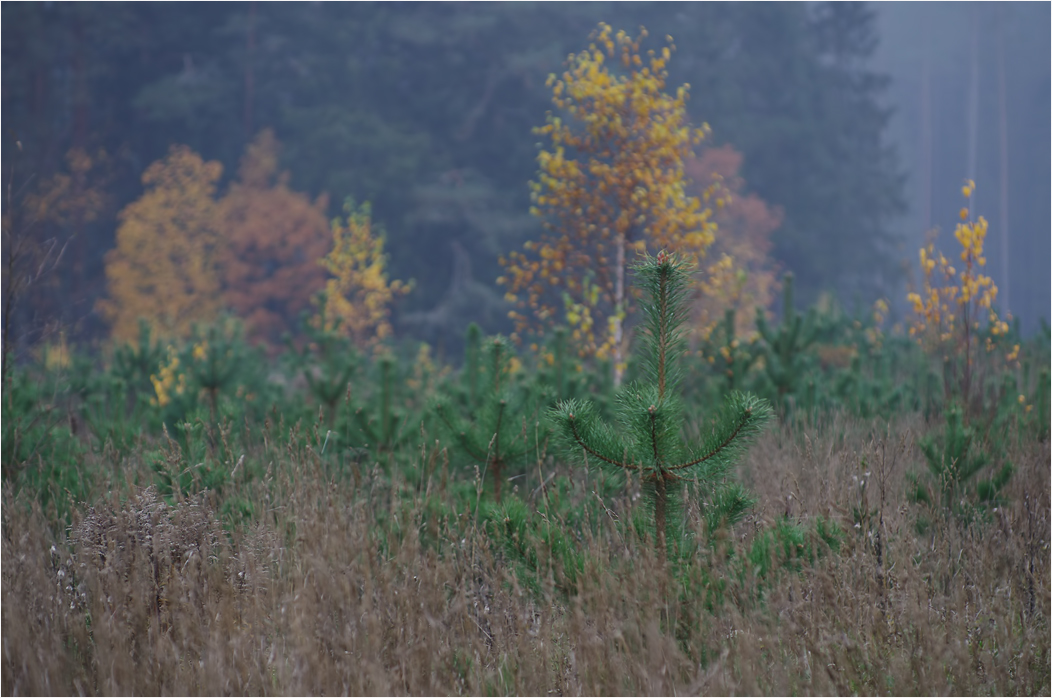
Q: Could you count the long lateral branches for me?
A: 2